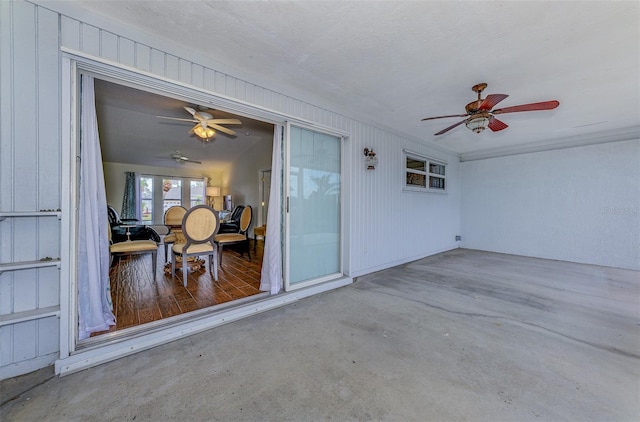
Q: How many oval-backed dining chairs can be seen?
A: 4